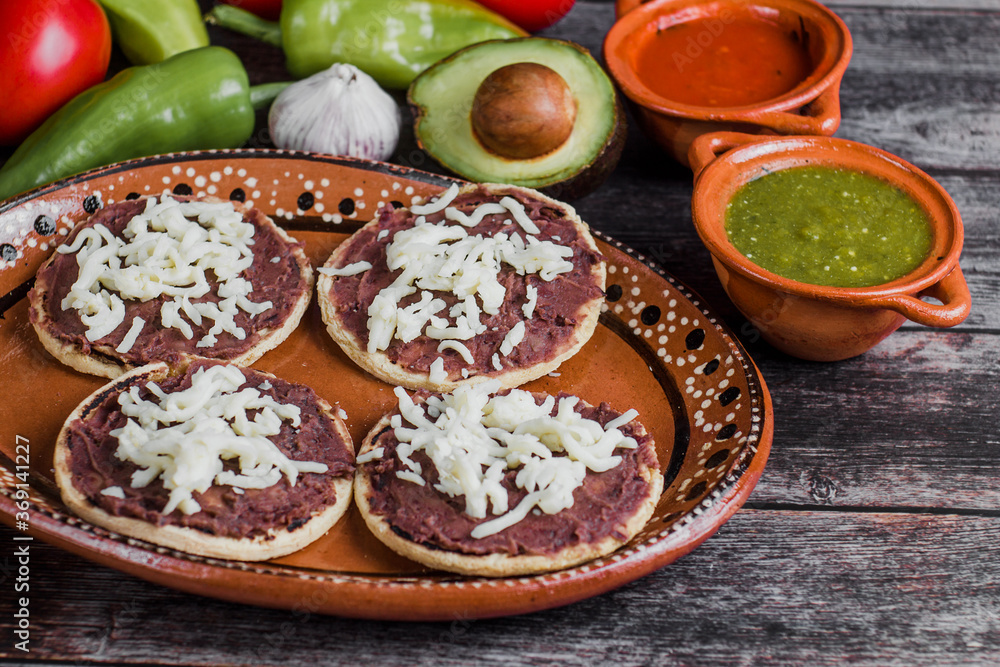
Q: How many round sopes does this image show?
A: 4